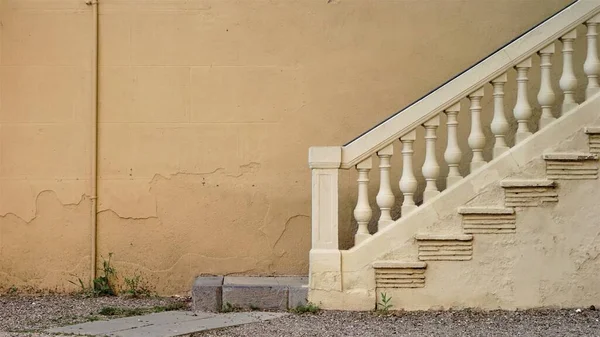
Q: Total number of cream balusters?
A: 11